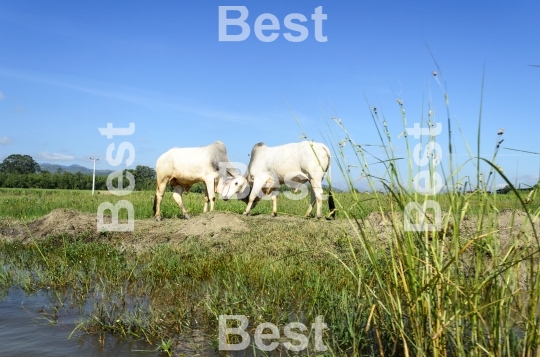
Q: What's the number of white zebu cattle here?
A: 2